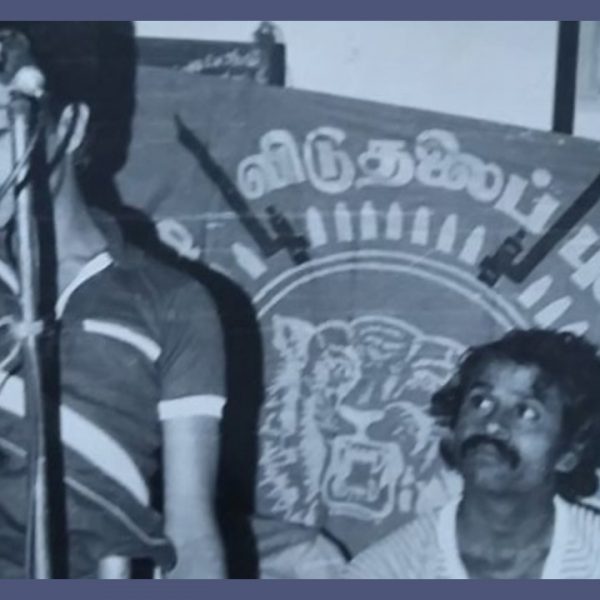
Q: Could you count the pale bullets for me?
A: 11